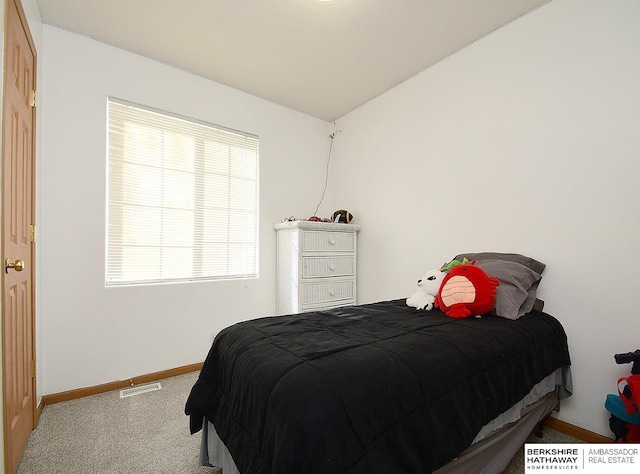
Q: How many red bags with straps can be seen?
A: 1